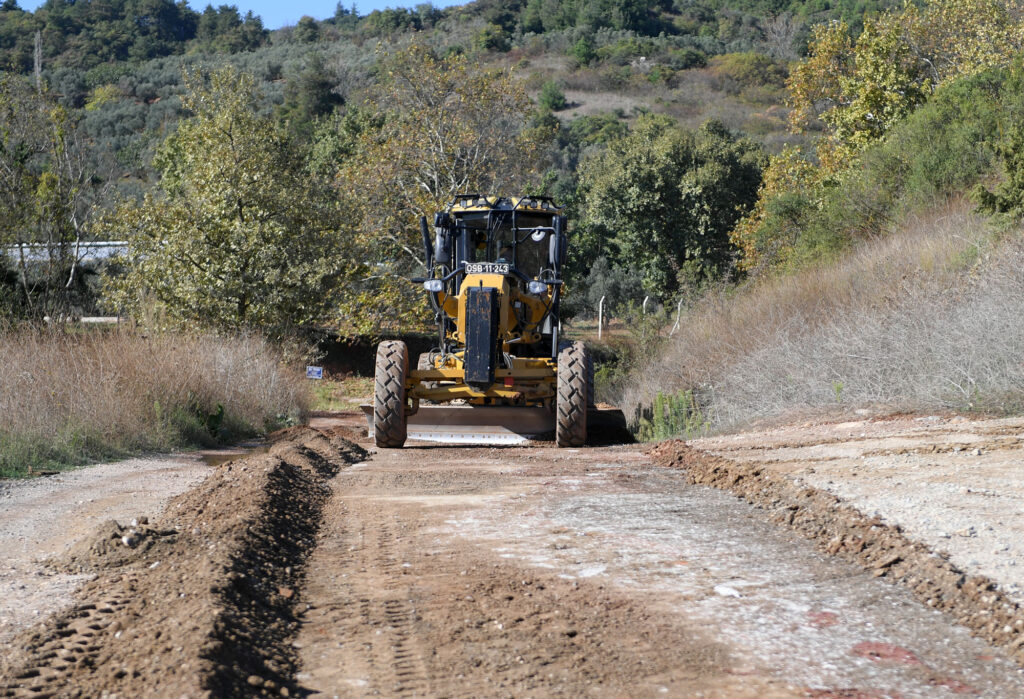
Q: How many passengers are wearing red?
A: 0